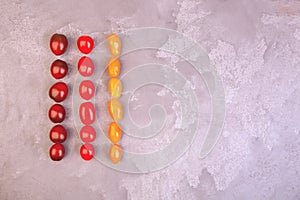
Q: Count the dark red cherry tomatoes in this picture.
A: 6